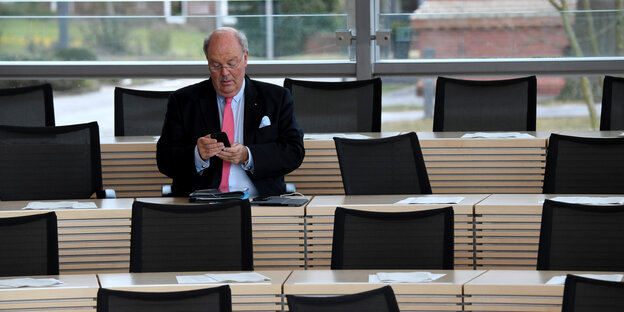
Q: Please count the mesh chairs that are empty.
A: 15